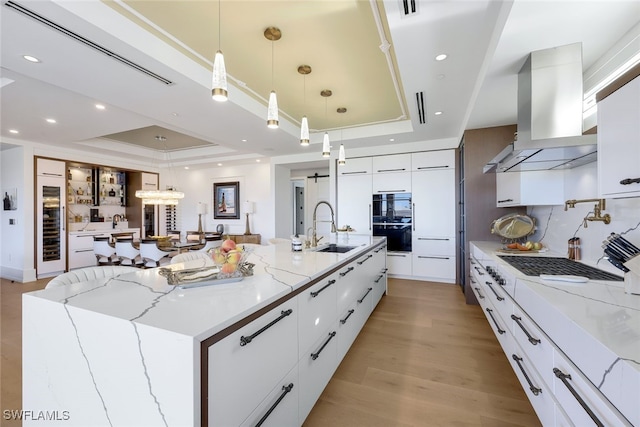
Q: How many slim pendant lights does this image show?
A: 5